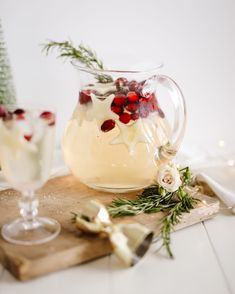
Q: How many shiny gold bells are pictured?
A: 1